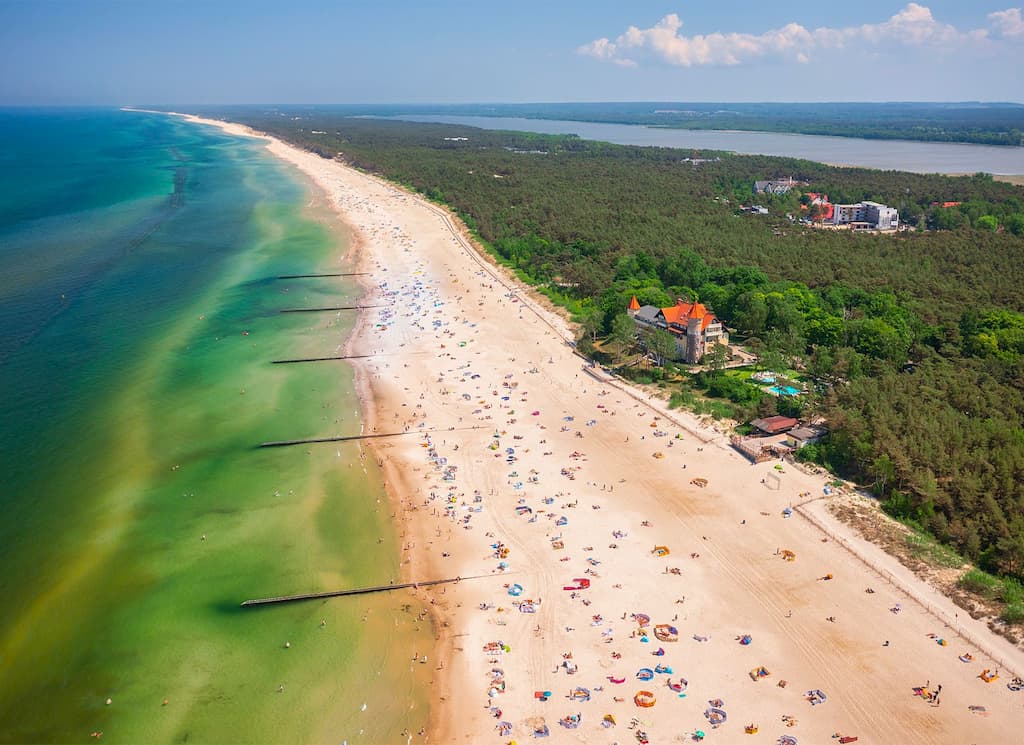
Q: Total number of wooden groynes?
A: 5